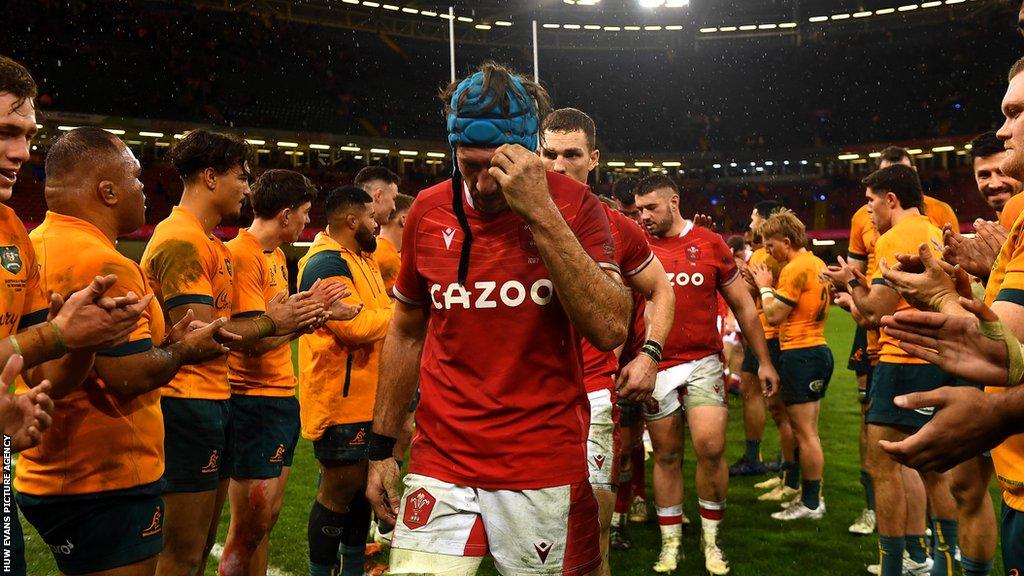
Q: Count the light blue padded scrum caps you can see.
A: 1